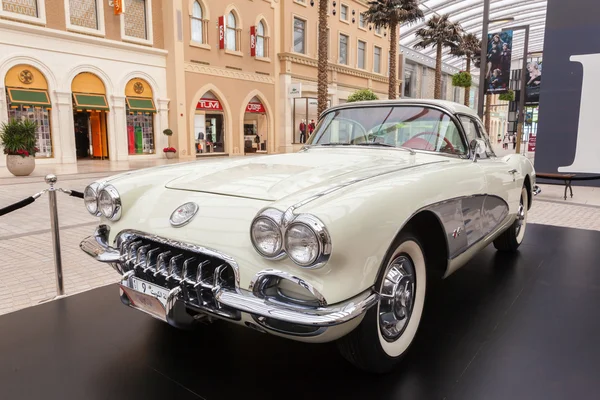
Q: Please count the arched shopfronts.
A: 5